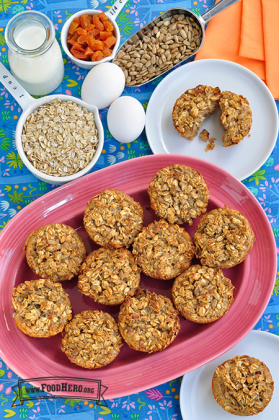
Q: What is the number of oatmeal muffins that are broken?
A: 1